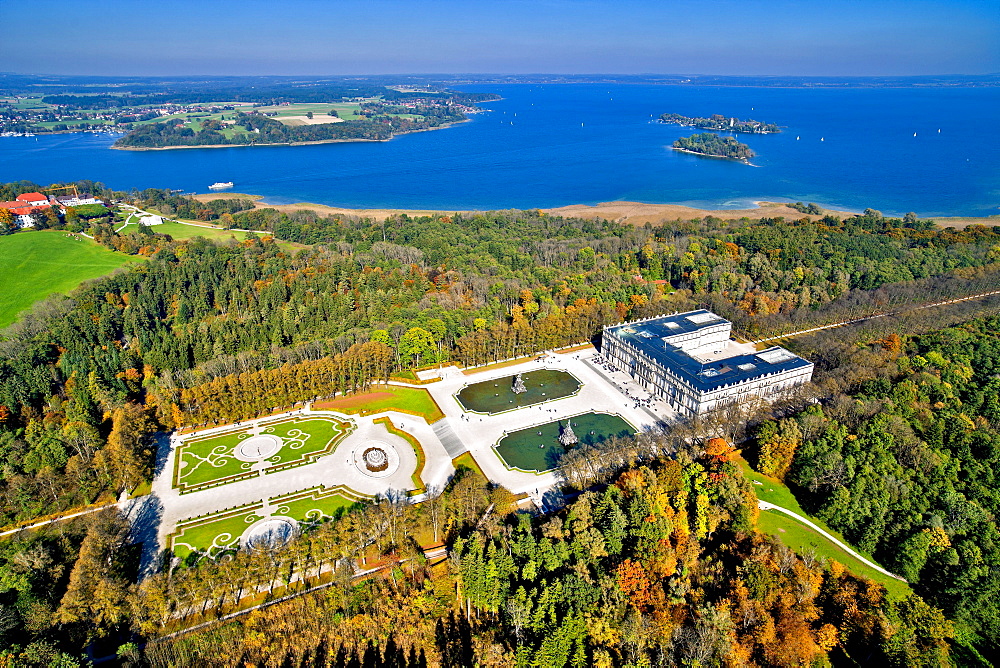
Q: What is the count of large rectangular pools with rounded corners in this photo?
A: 2